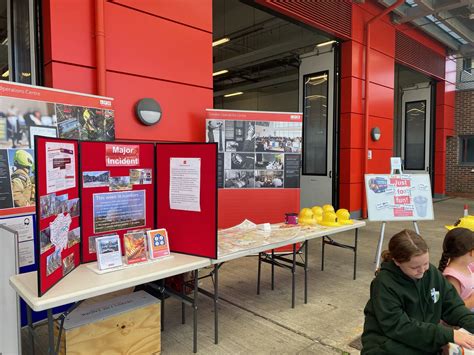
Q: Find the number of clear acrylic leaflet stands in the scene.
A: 3